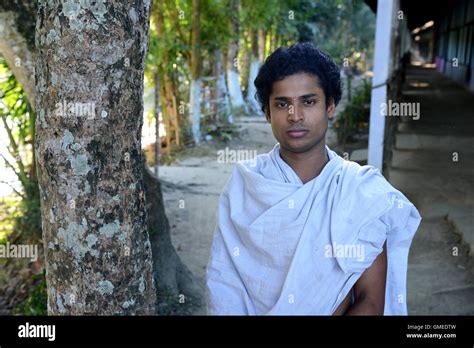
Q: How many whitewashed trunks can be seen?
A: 4